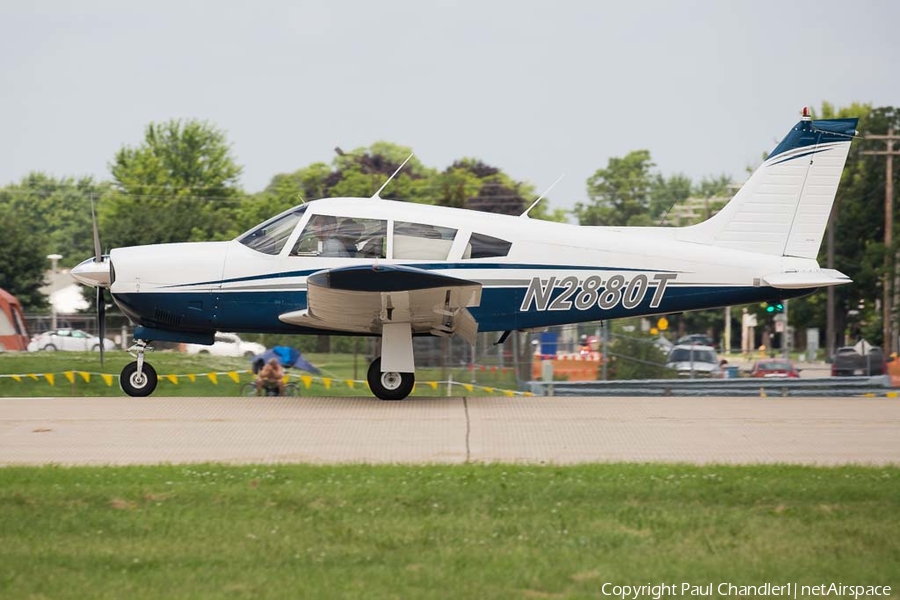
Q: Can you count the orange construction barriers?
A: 2